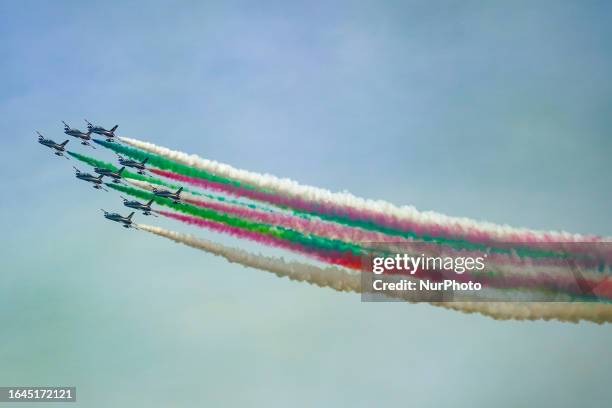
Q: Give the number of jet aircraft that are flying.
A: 9